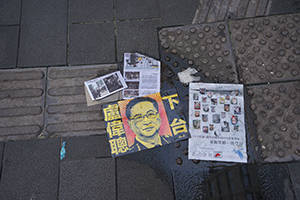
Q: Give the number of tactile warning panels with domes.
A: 4